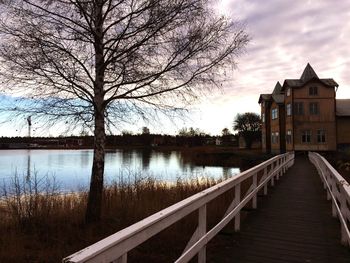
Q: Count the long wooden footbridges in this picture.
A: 1